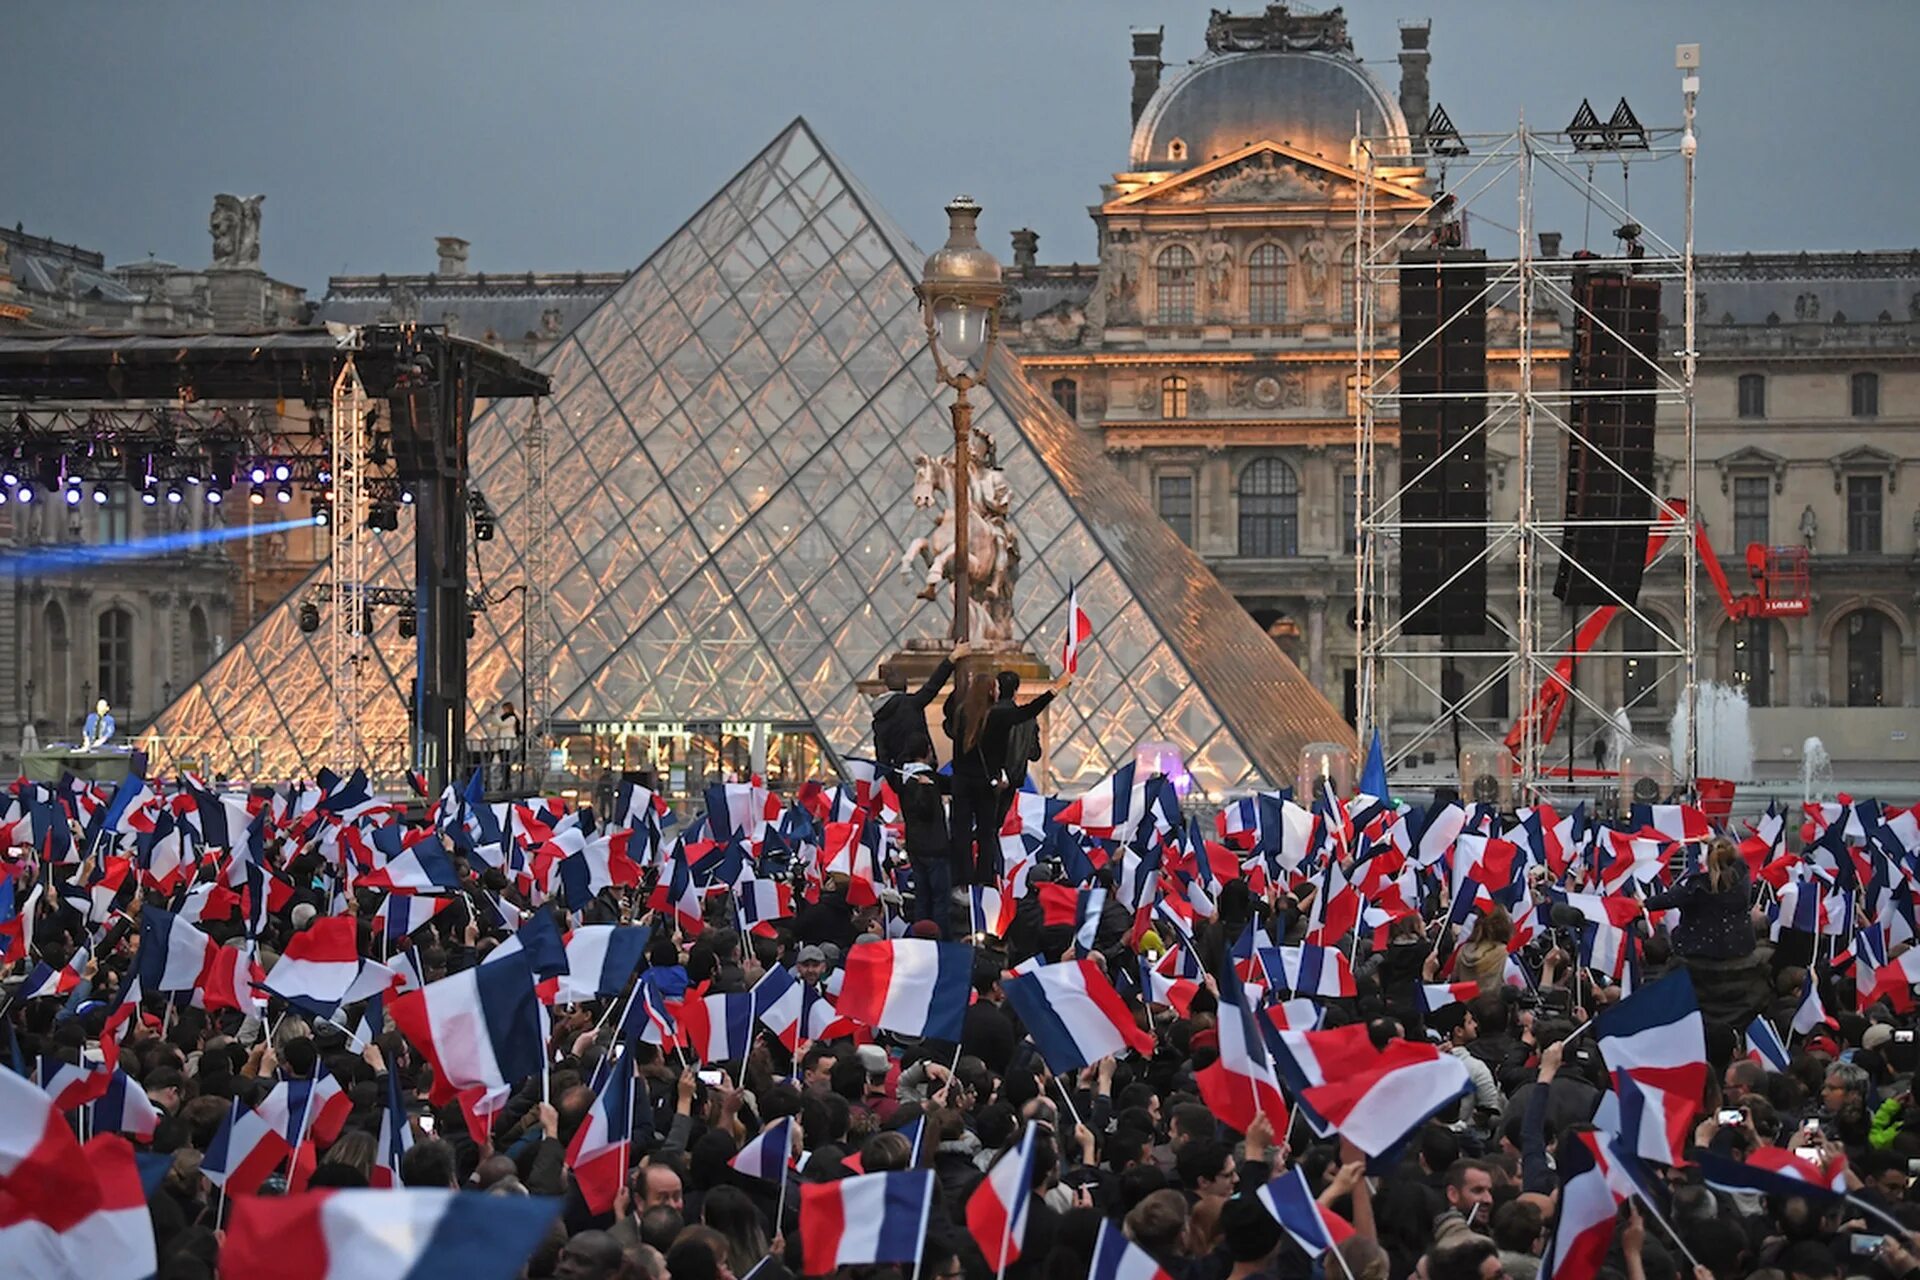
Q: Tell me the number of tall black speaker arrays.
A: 2